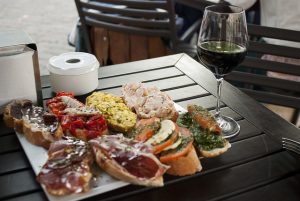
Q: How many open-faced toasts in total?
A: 8